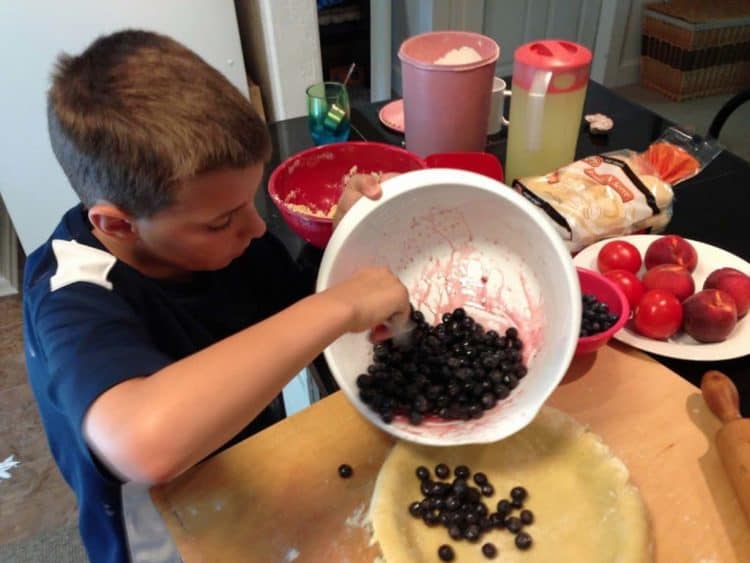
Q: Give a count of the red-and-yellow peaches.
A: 4